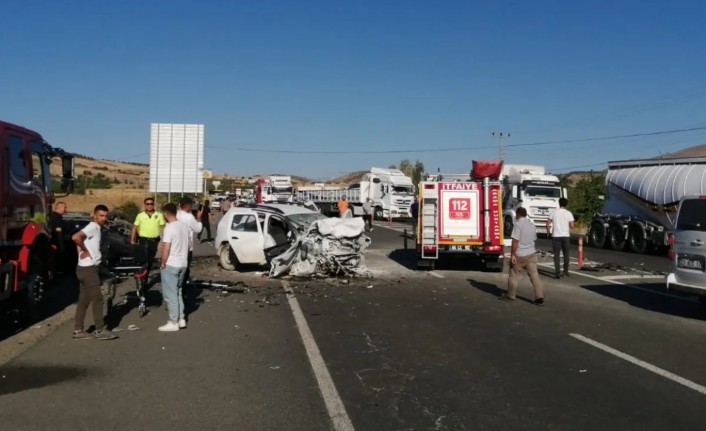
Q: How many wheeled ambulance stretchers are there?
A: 1